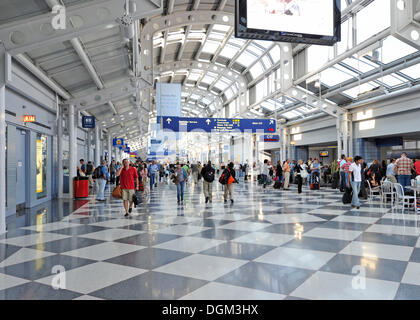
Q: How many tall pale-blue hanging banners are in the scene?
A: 1